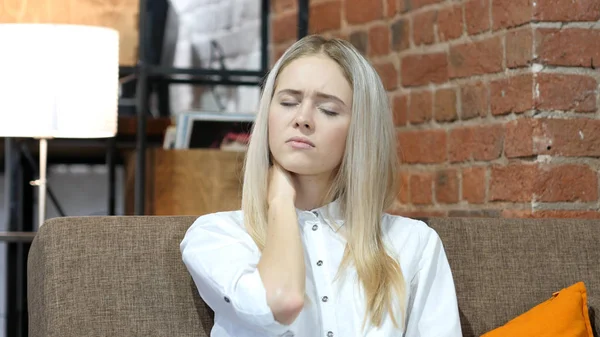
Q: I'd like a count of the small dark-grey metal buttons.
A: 6